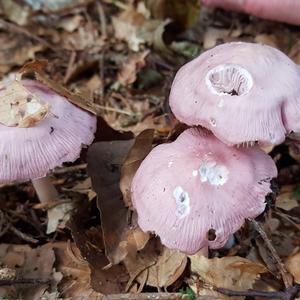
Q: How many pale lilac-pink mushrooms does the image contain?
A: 3